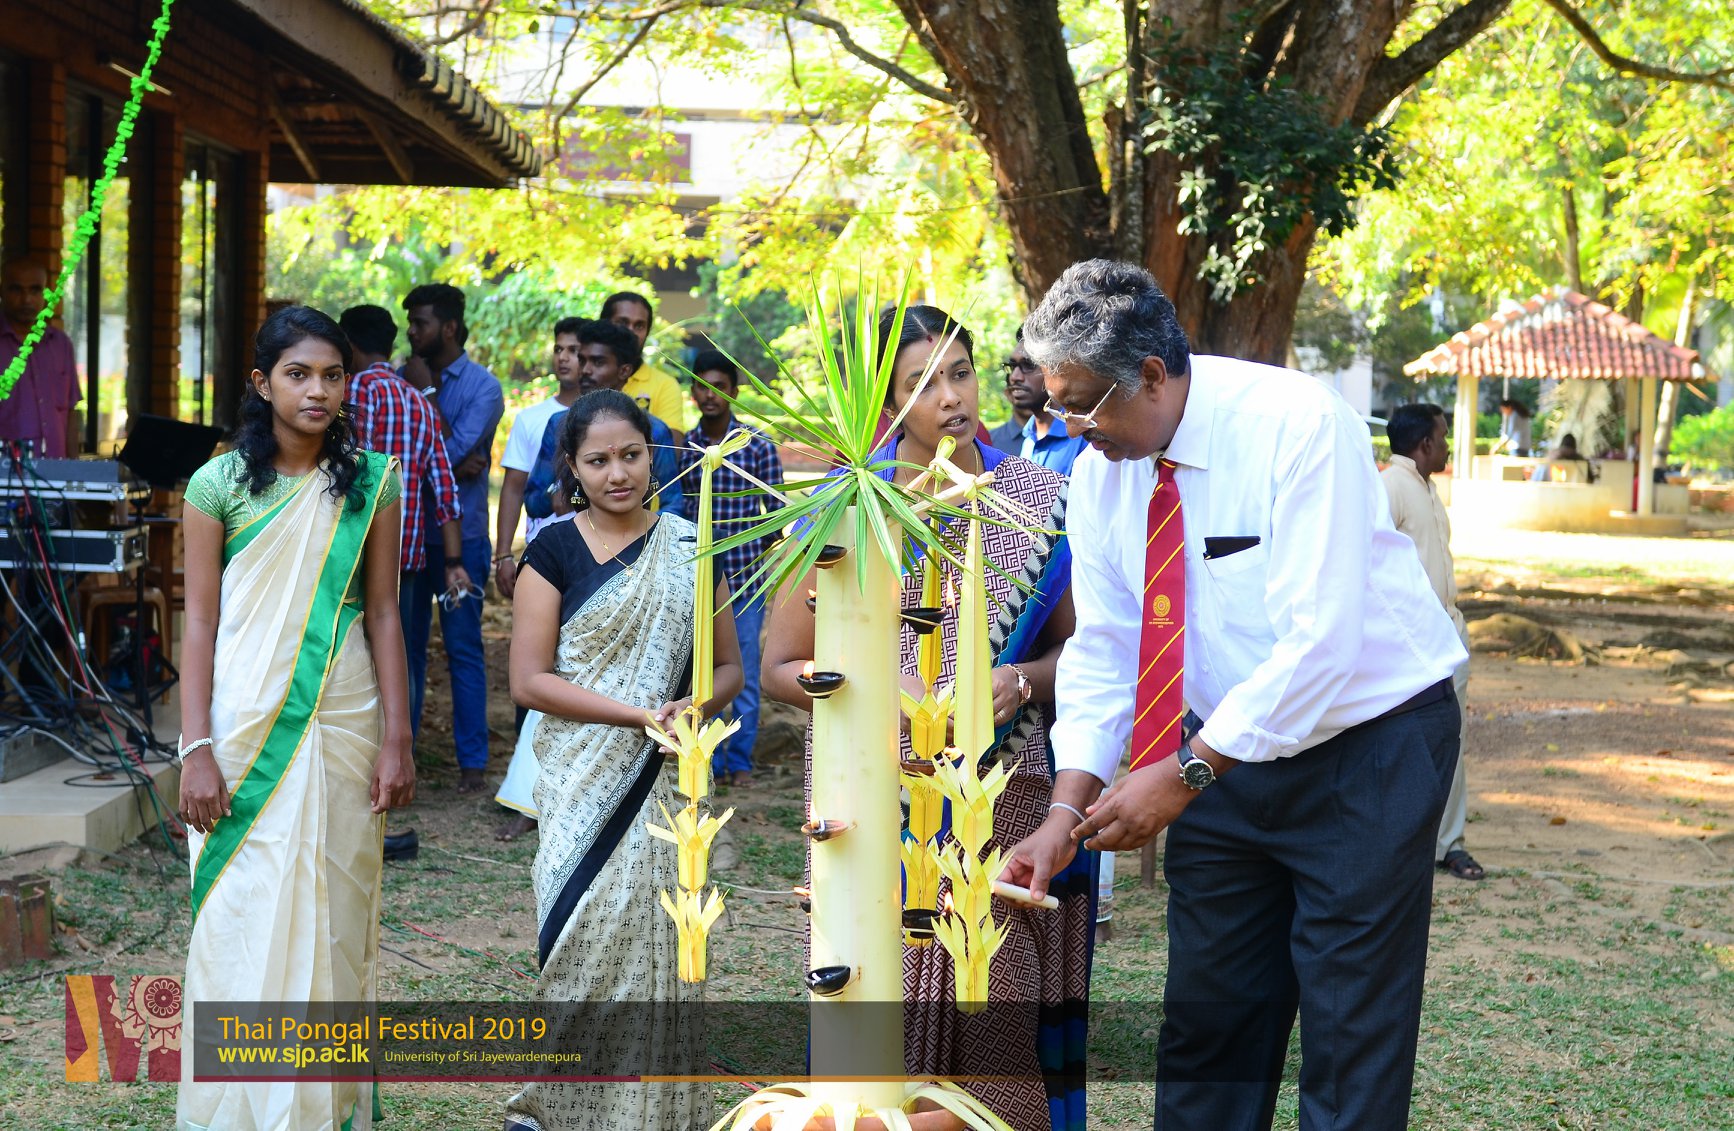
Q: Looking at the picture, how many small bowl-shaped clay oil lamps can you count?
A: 9